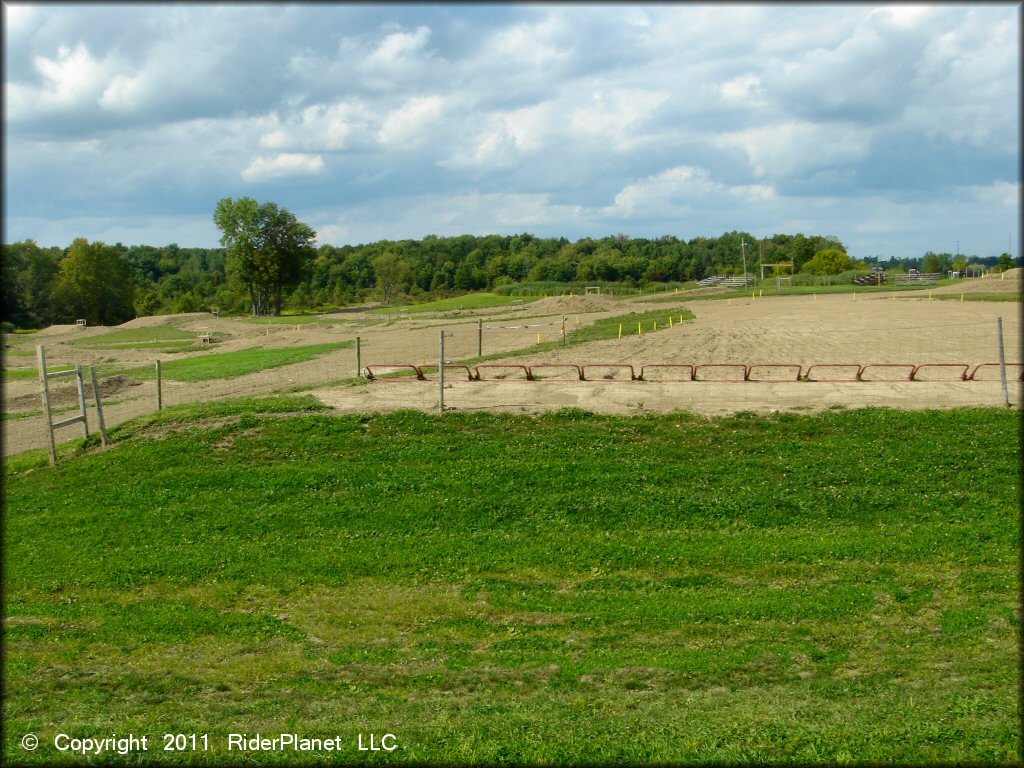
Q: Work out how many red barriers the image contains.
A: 12